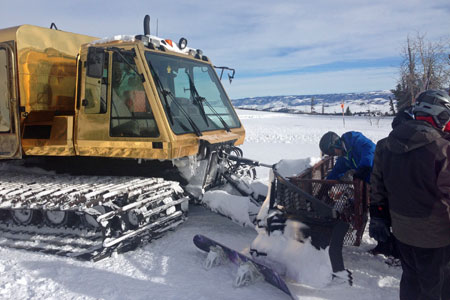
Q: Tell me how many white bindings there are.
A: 2